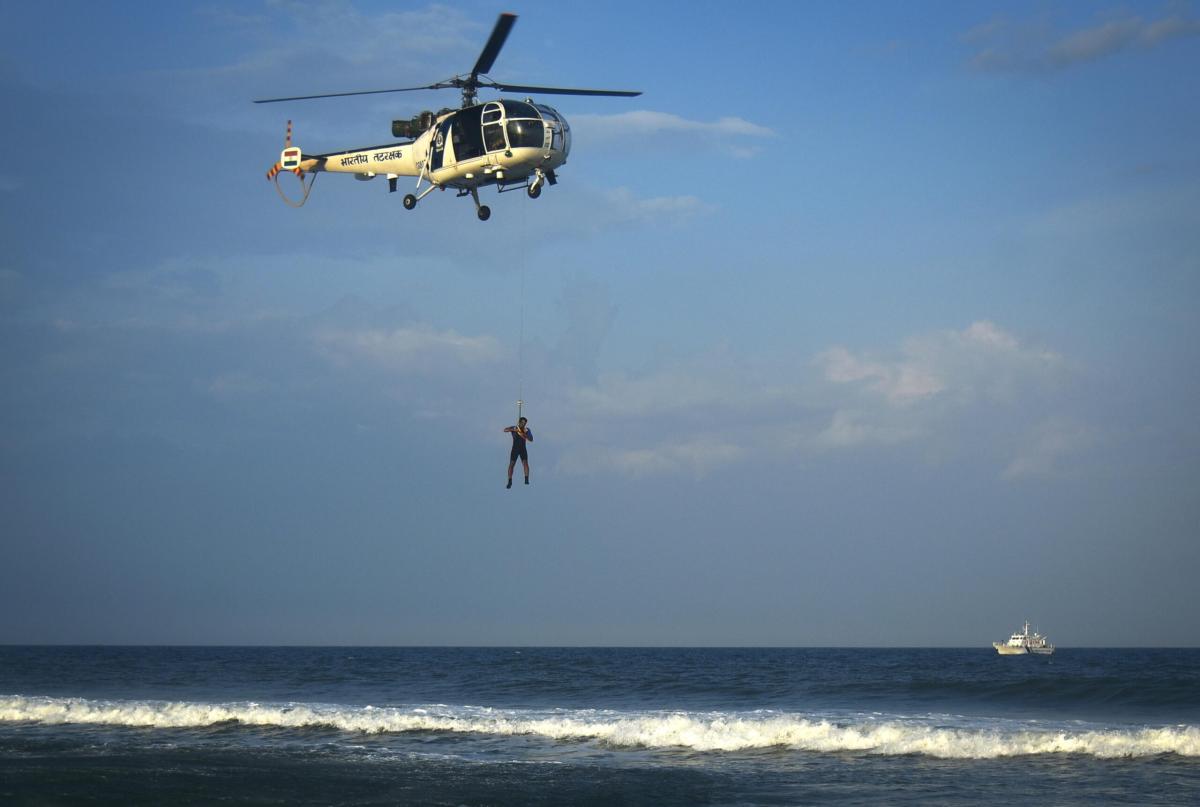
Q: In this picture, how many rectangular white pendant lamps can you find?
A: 0